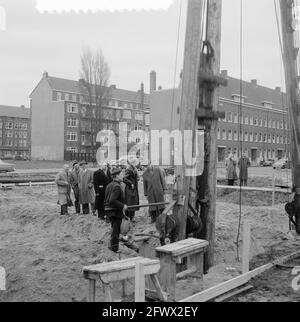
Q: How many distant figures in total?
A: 2